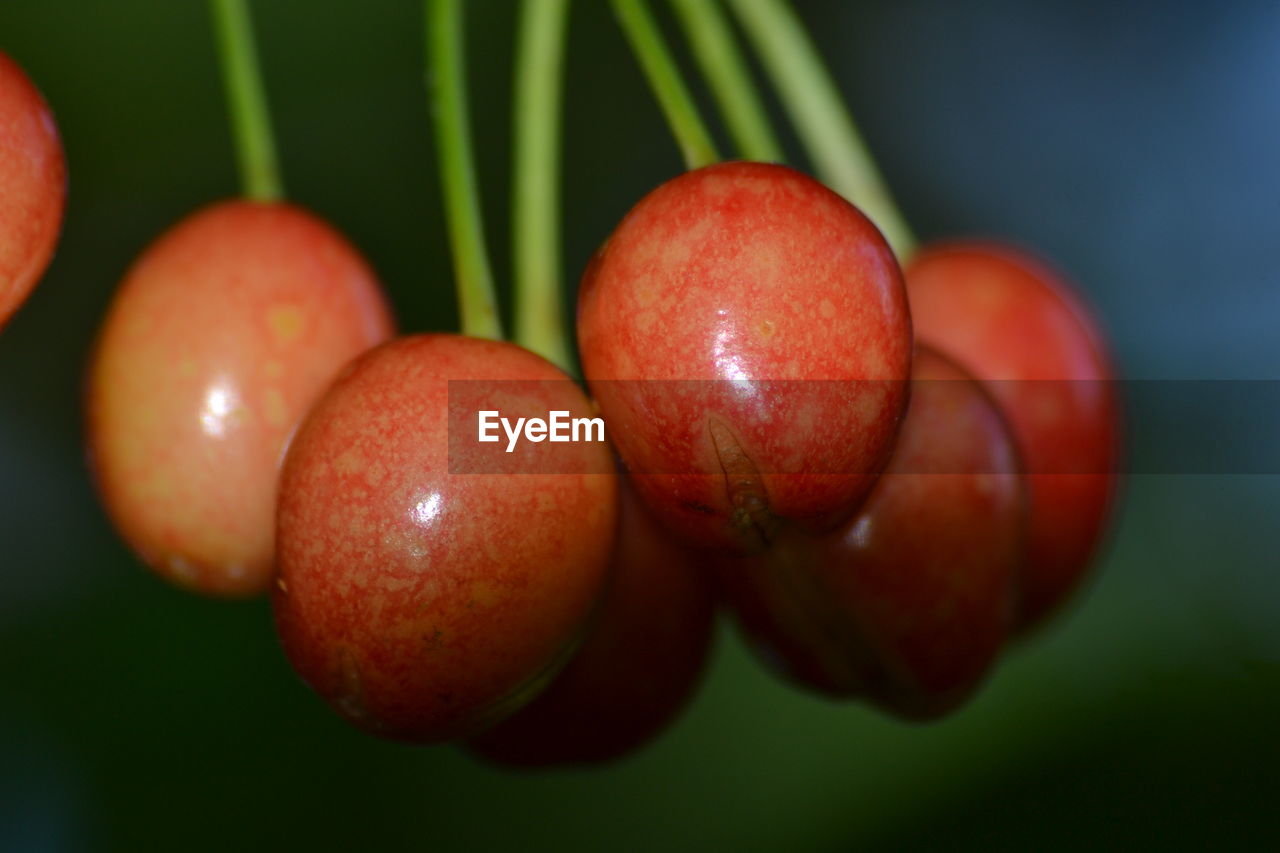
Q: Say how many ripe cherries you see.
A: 7